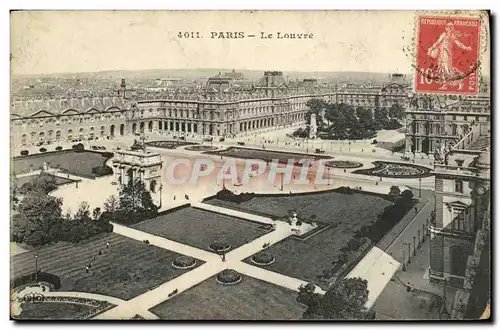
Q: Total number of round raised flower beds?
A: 4